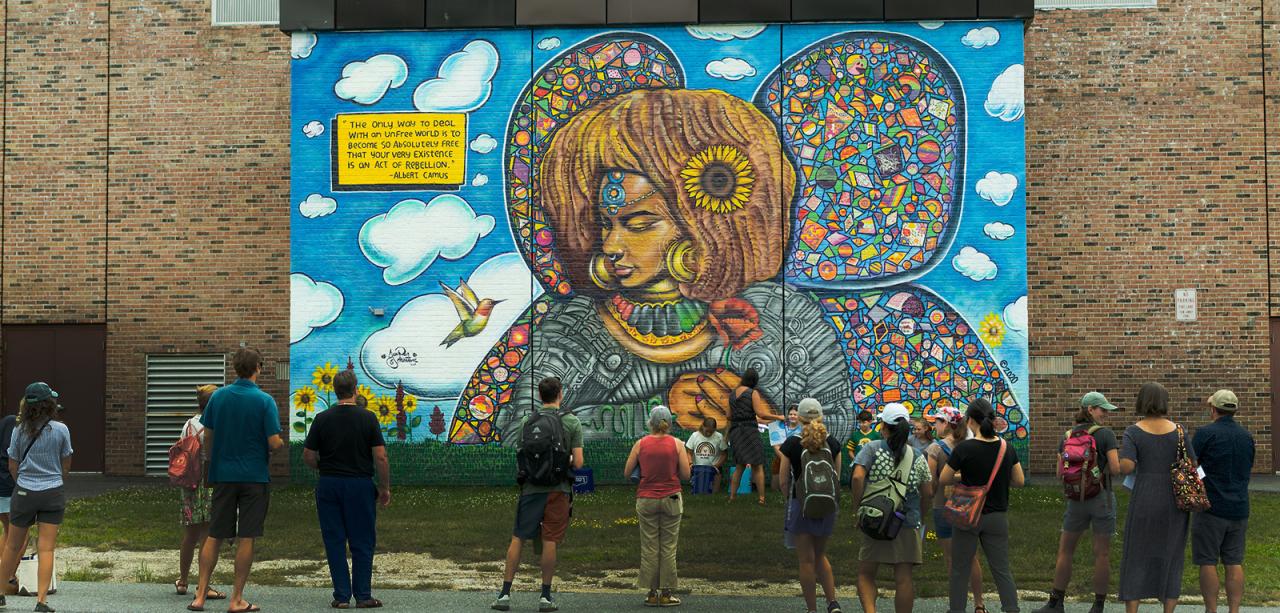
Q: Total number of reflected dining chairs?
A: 0